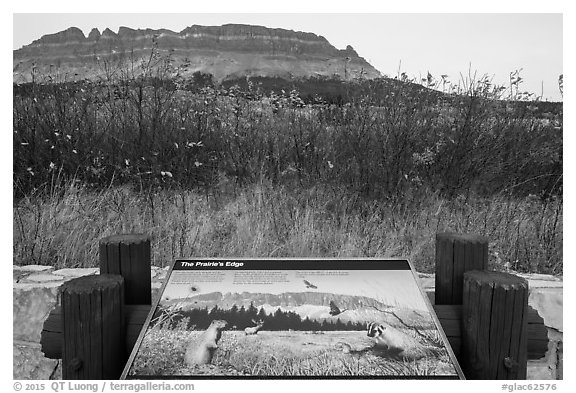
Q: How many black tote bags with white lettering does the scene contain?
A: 0